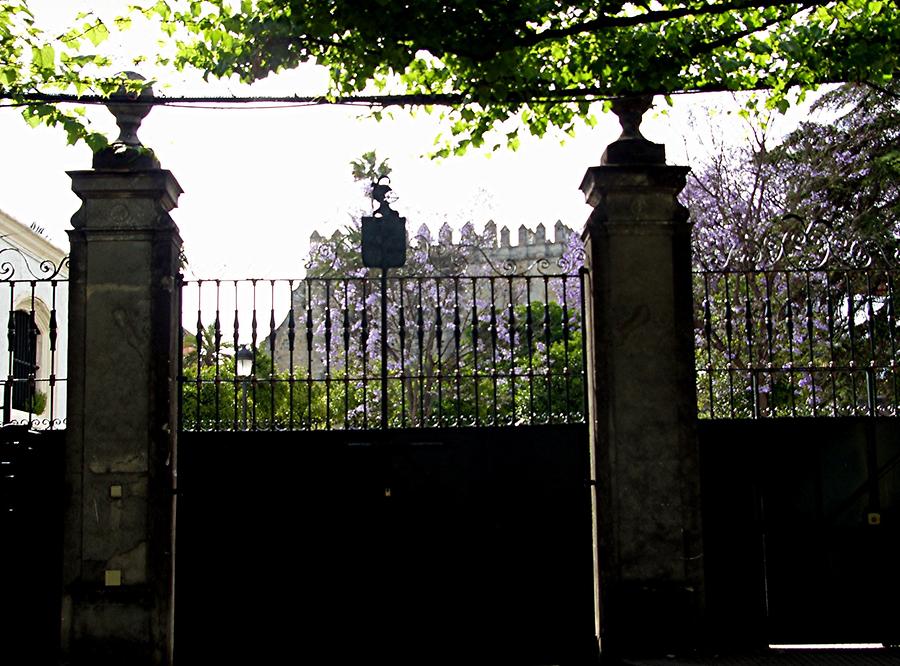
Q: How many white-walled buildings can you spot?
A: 1